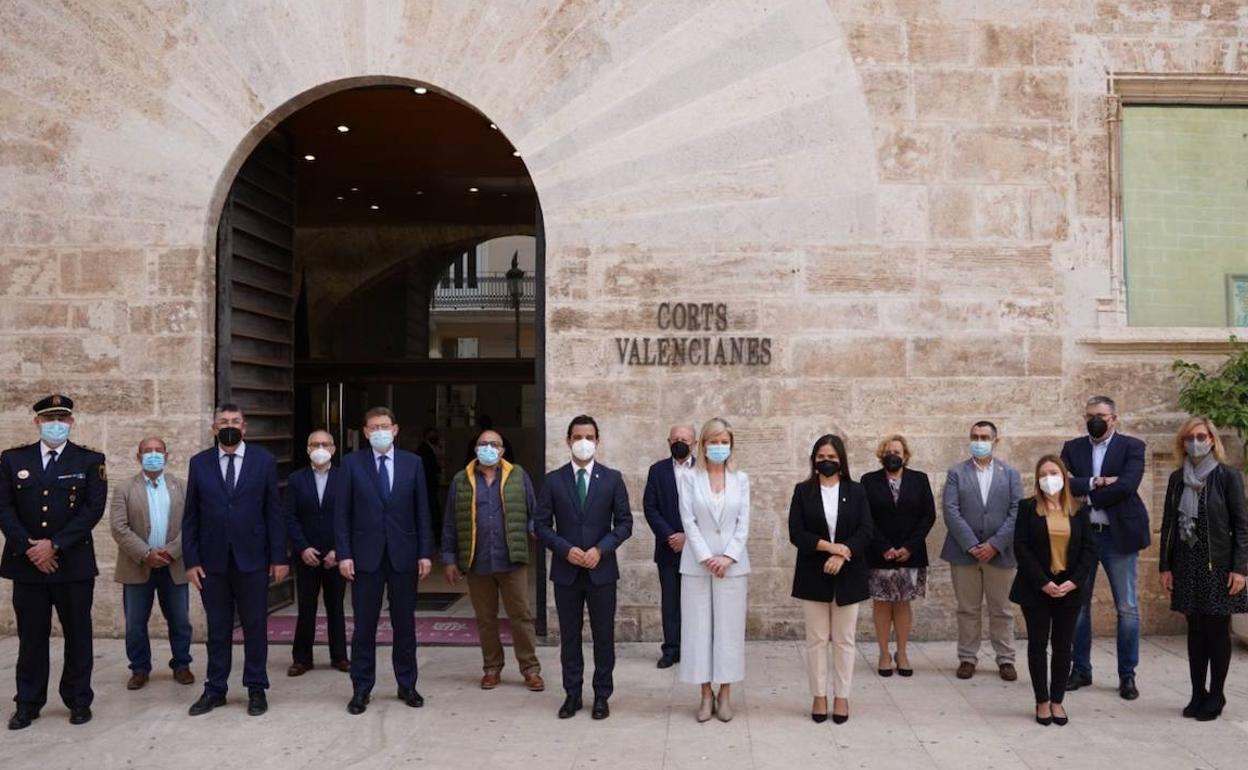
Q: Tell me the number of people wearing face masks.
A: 15